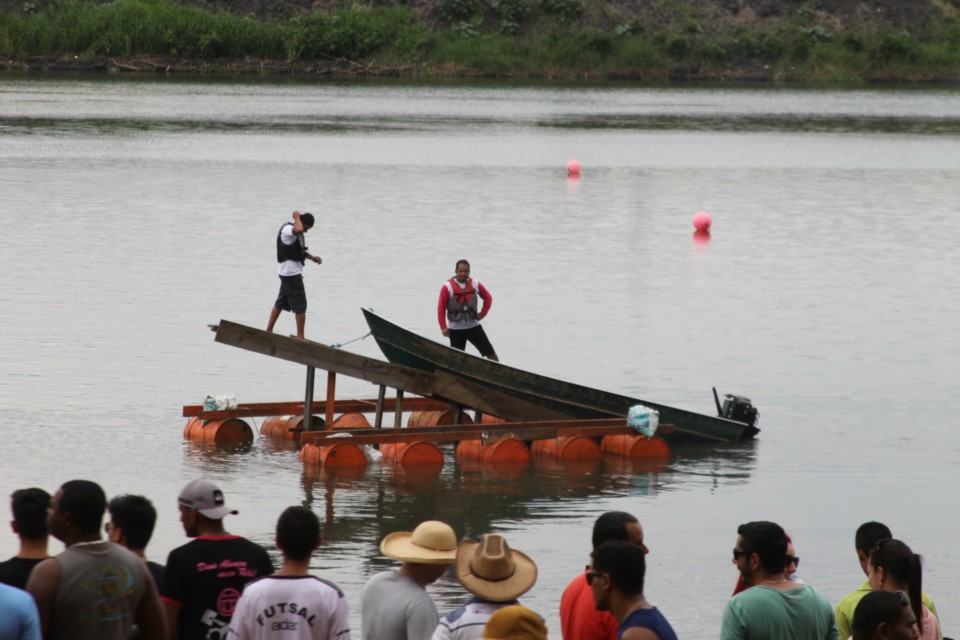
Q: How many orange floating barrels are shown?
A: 10